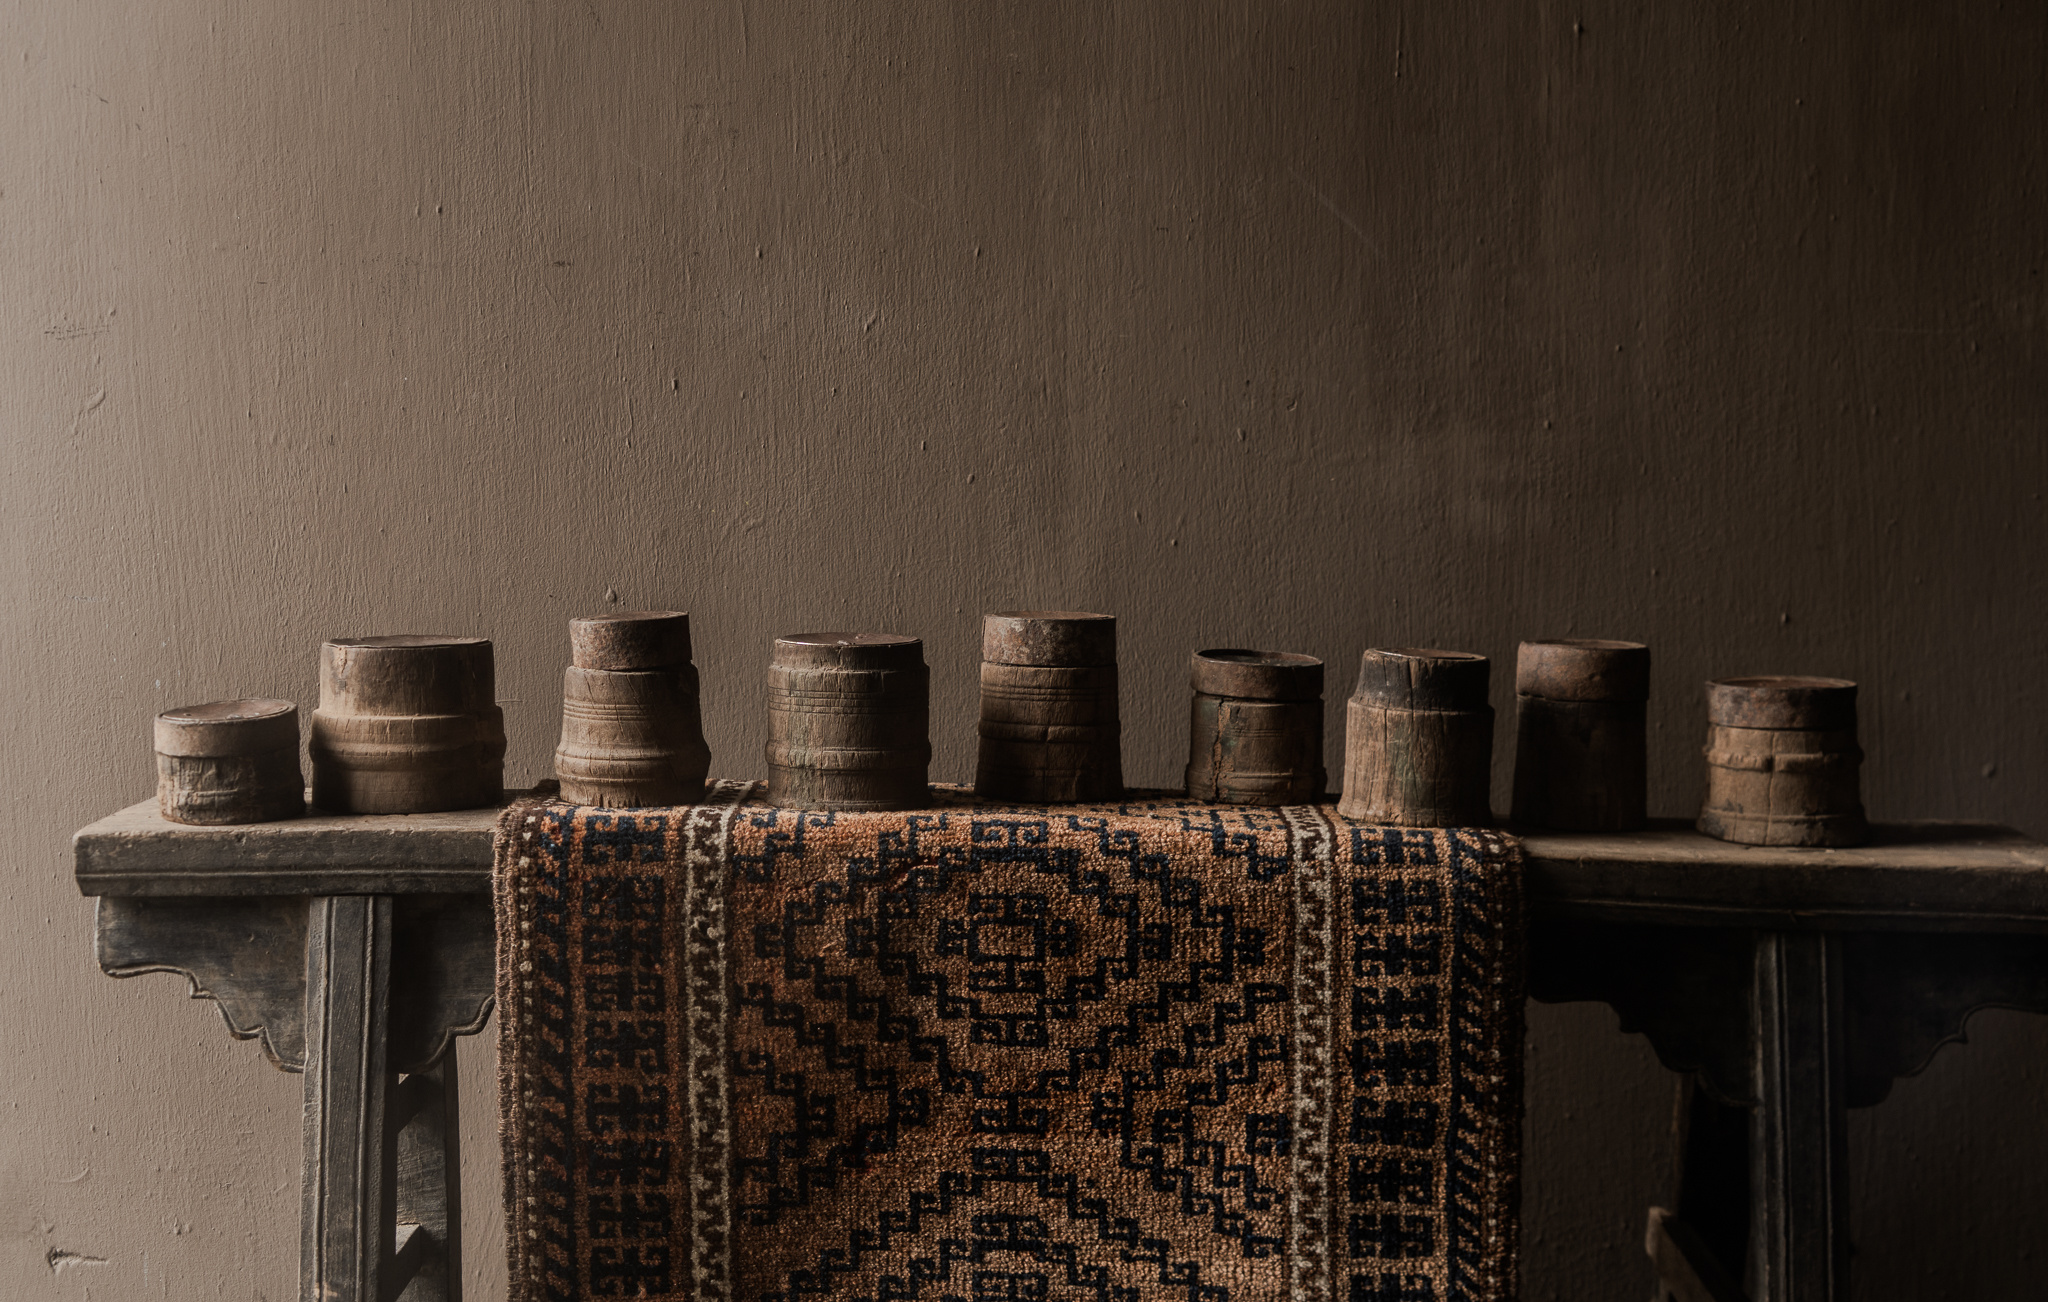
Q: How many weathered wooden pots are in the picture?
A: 9